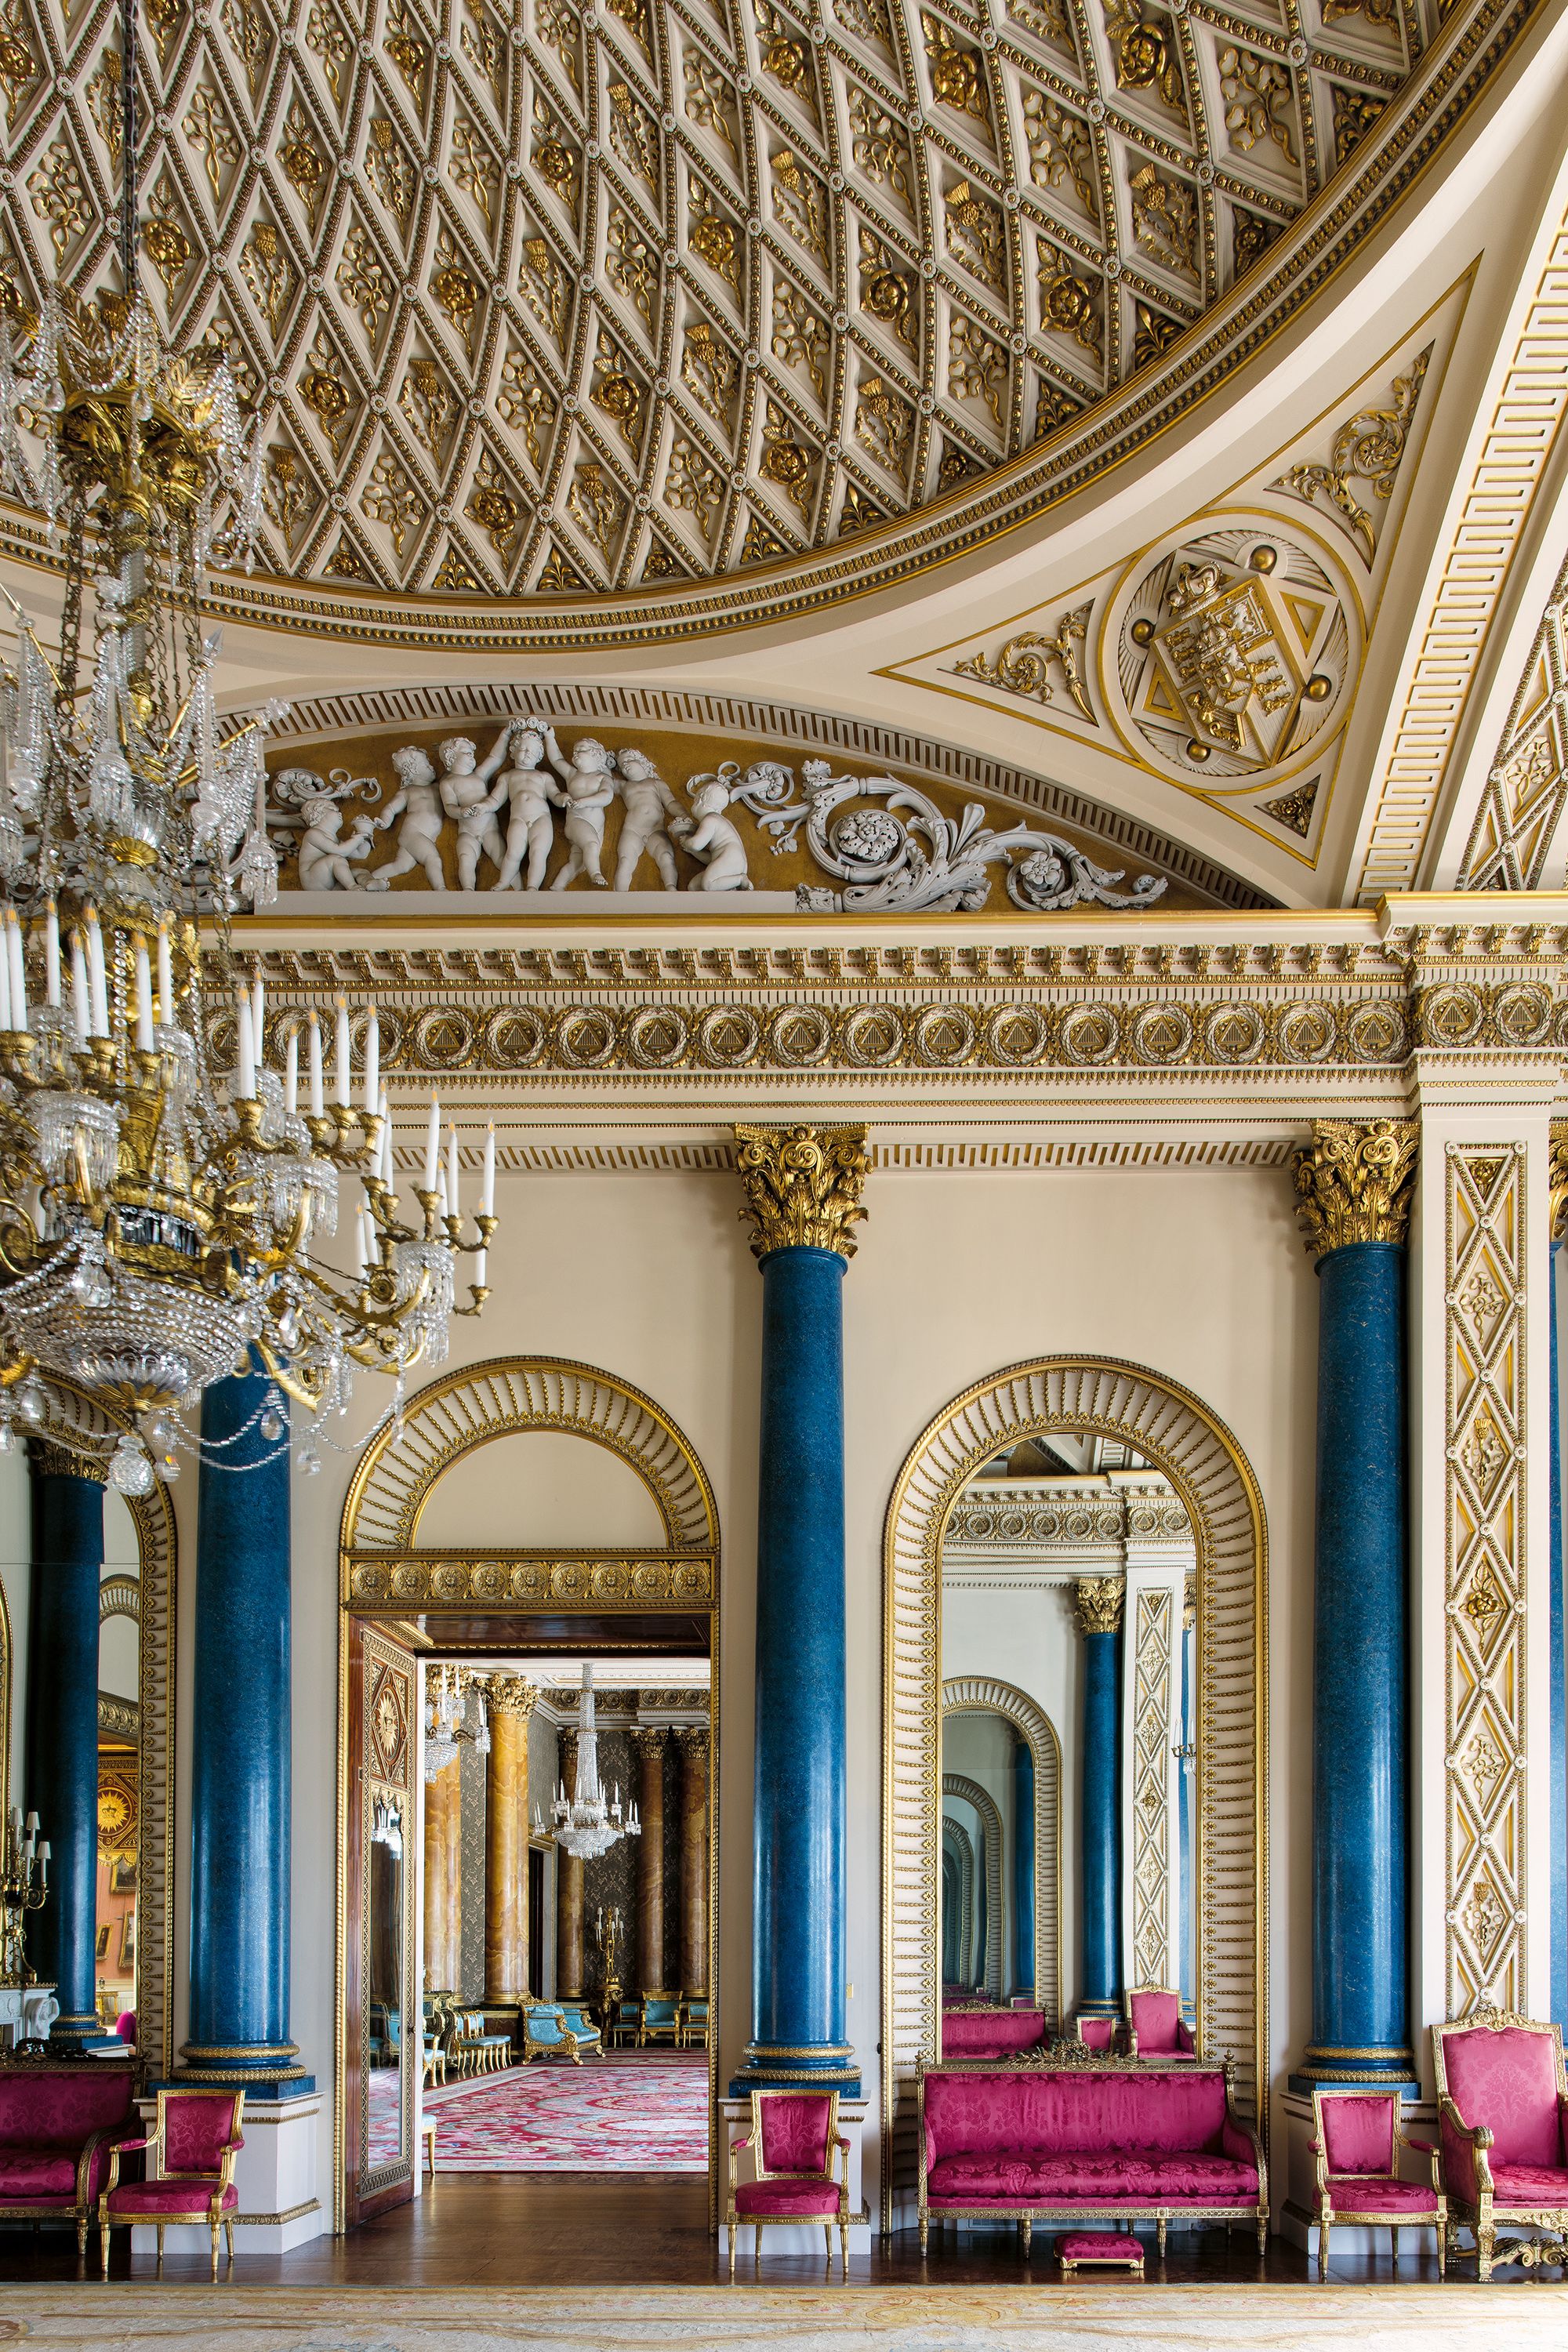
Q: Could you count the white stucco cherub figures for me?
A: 7